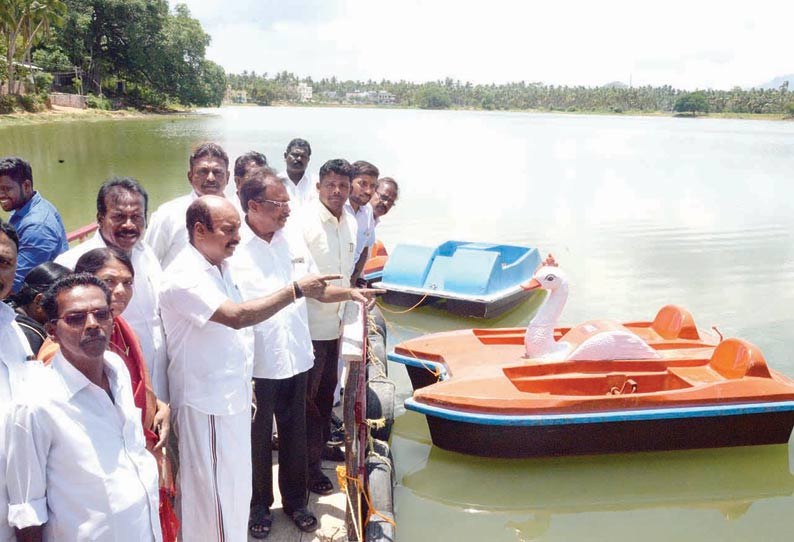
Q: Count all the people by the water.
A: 14